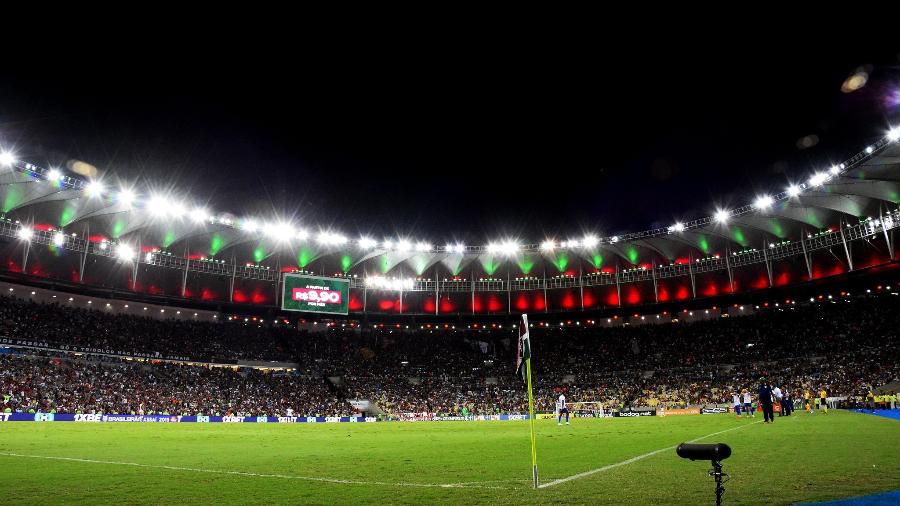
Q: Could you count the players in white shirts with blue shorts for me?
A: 3